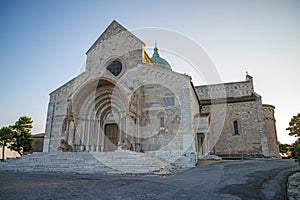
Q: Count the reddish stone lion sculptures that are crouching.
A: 2